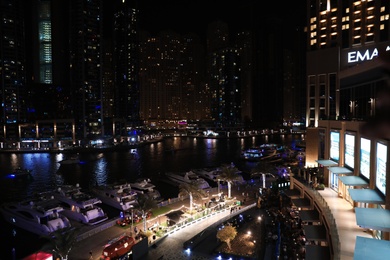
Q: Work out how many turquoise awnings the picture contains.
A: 6